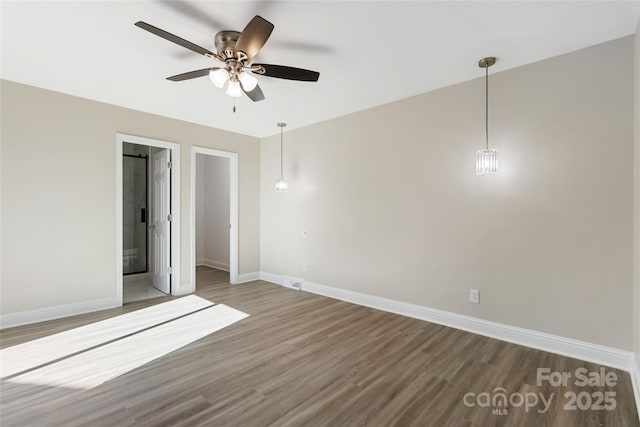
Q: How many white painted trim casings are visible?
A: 2